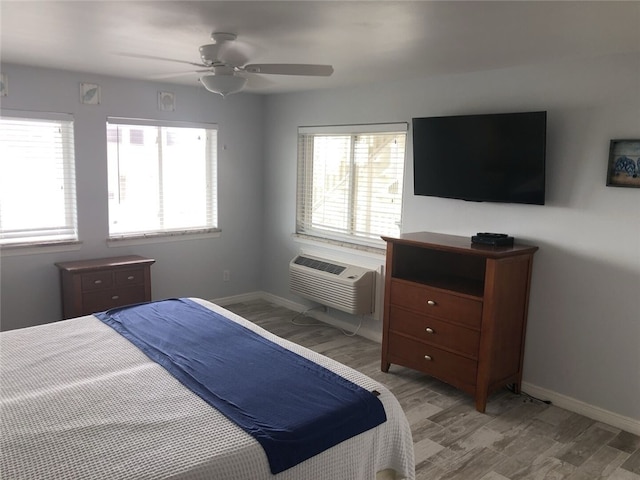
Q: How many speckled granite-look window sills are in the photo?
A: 3